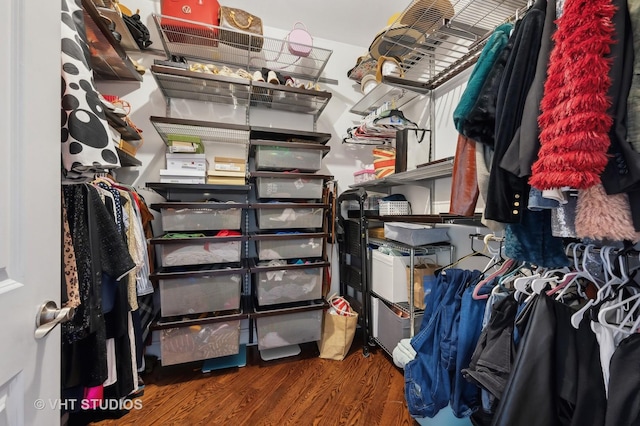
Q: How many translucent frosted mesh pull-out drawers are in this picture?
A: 10